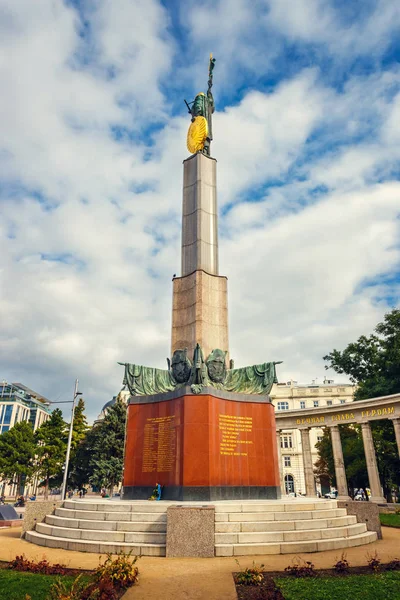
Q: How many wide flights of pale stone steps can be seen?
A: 2